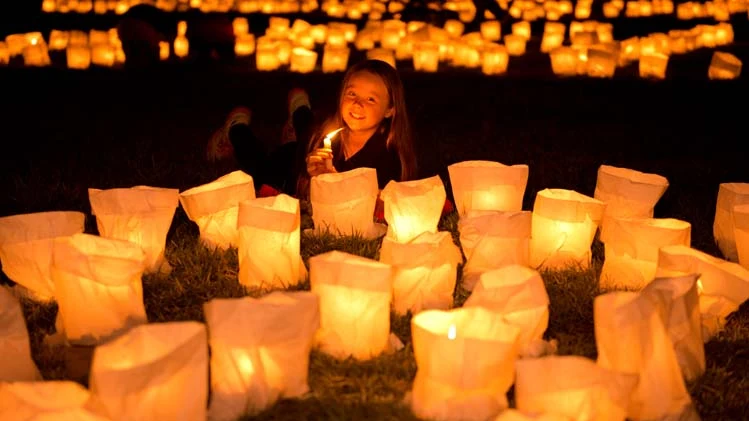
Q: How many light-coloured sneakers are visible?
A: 2